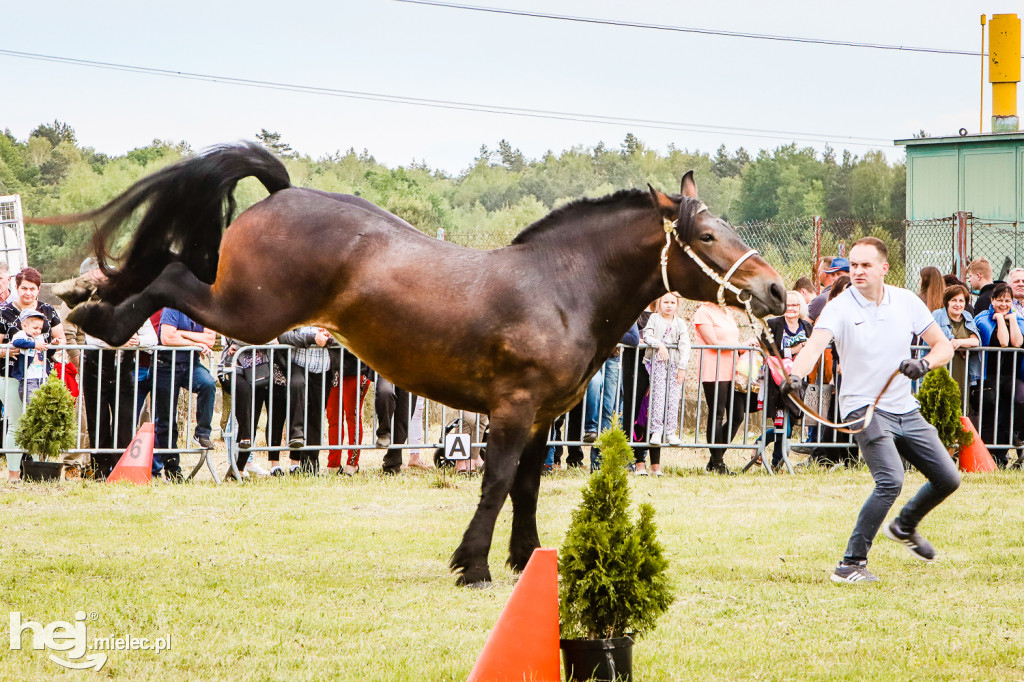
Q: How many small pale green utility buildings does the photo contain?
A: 1